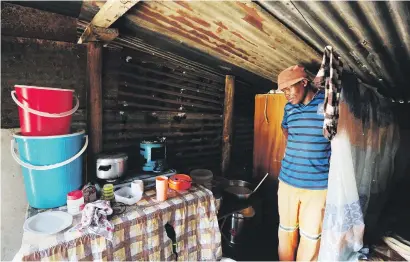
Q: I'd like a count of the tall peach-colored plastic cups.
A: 1